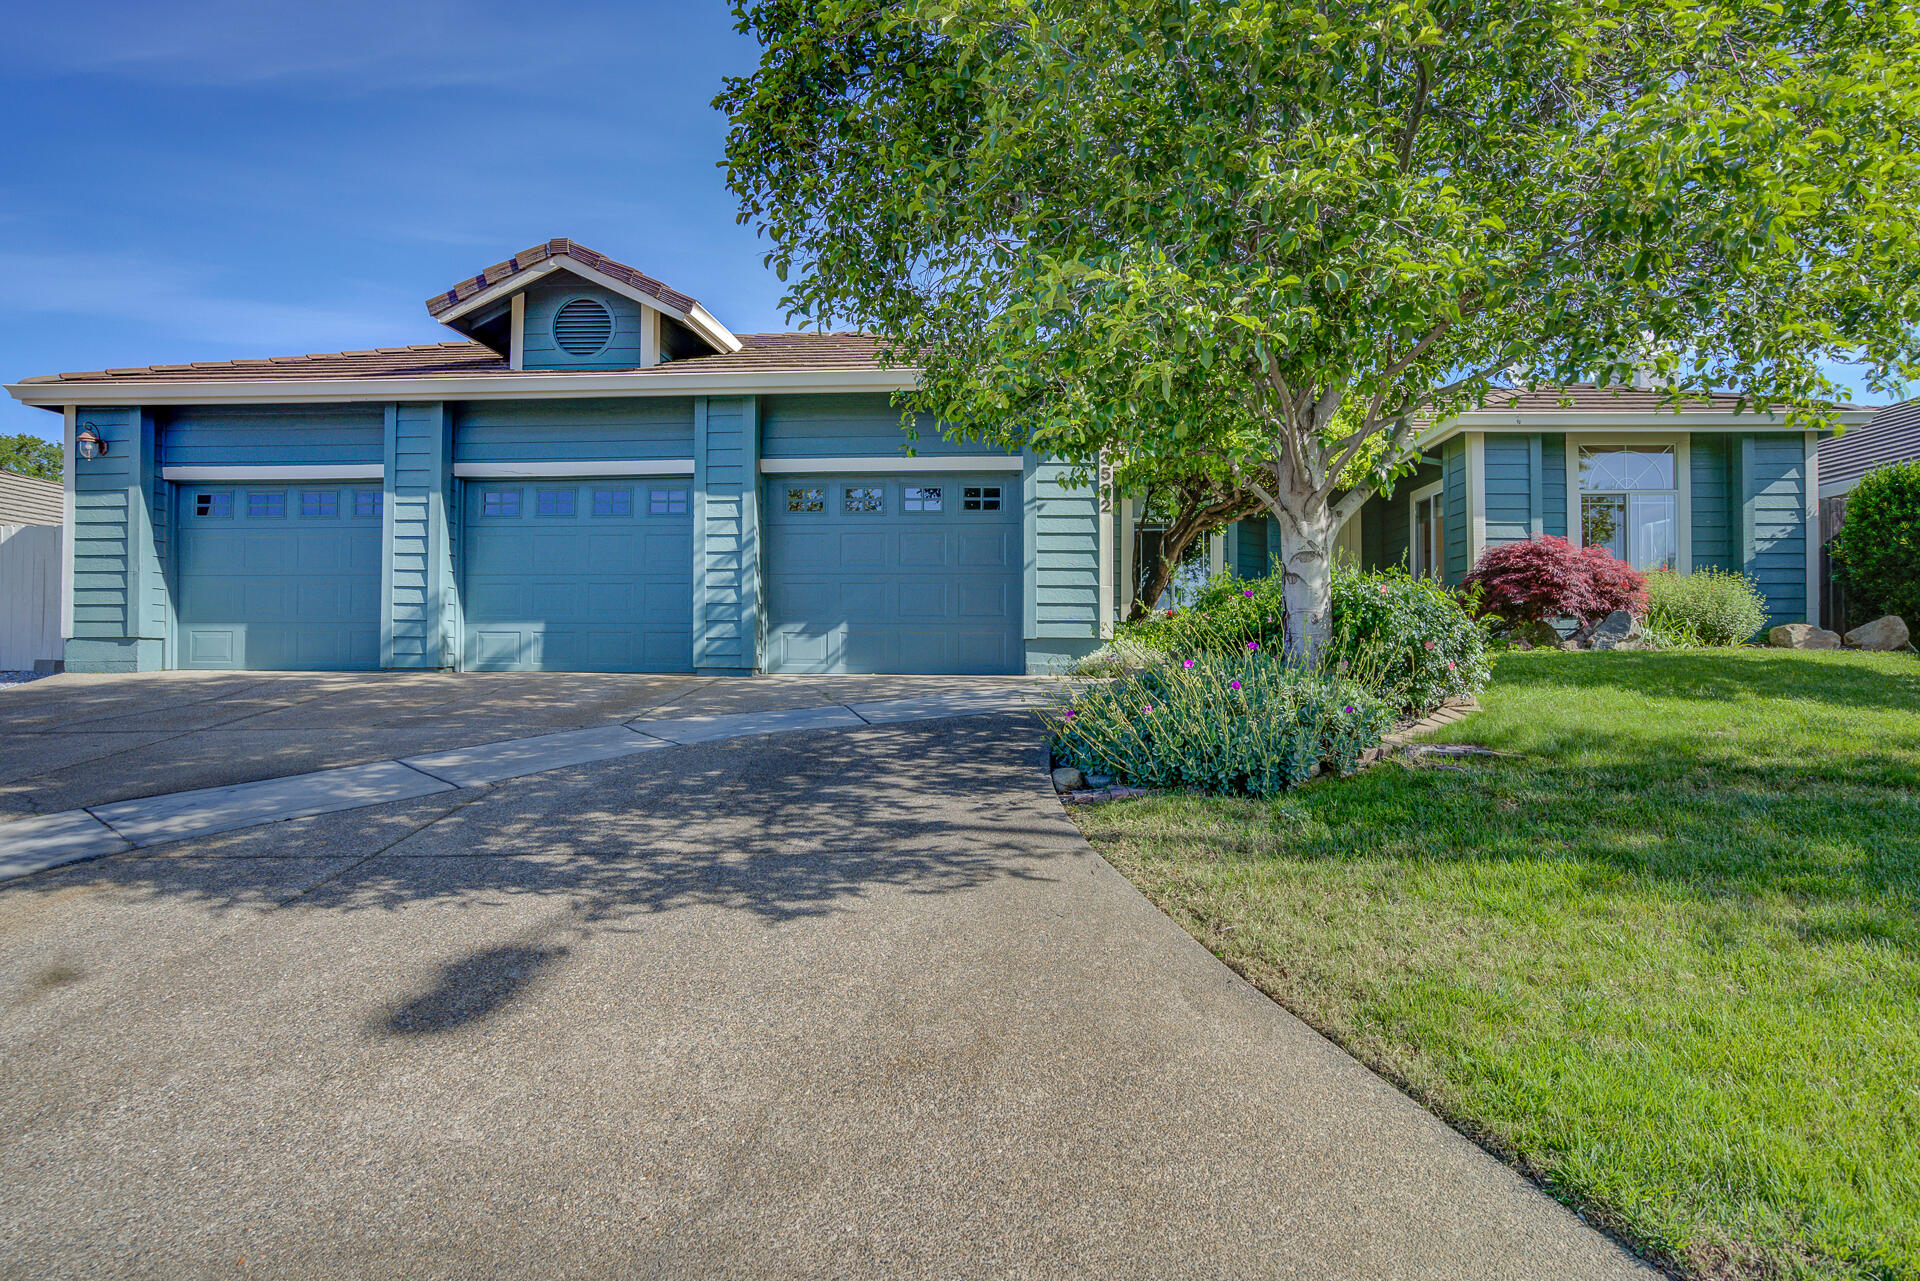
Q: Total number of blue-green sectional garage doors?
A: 3